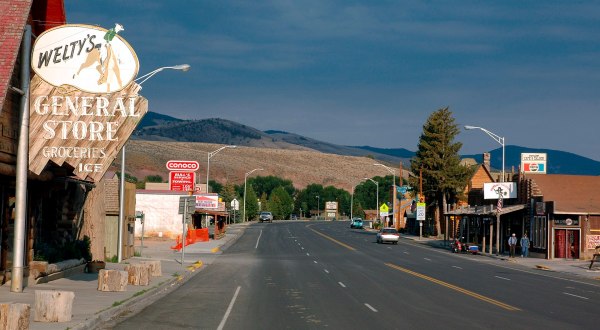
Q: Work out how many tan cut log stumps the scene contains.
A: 5